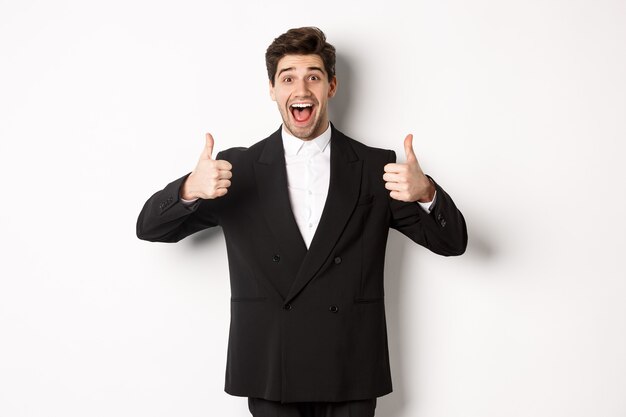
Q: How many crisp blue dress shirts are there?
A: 0